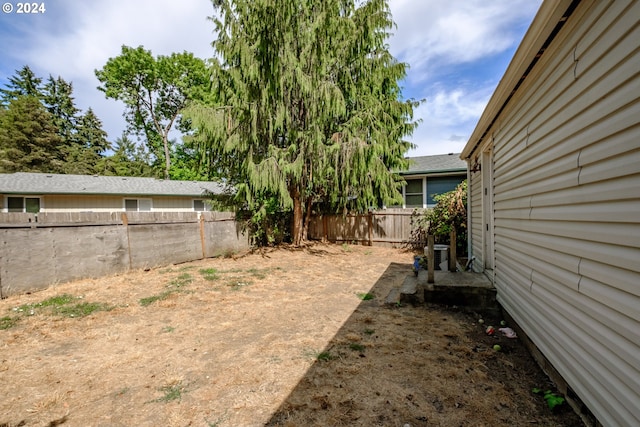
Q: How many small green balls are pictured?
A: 3